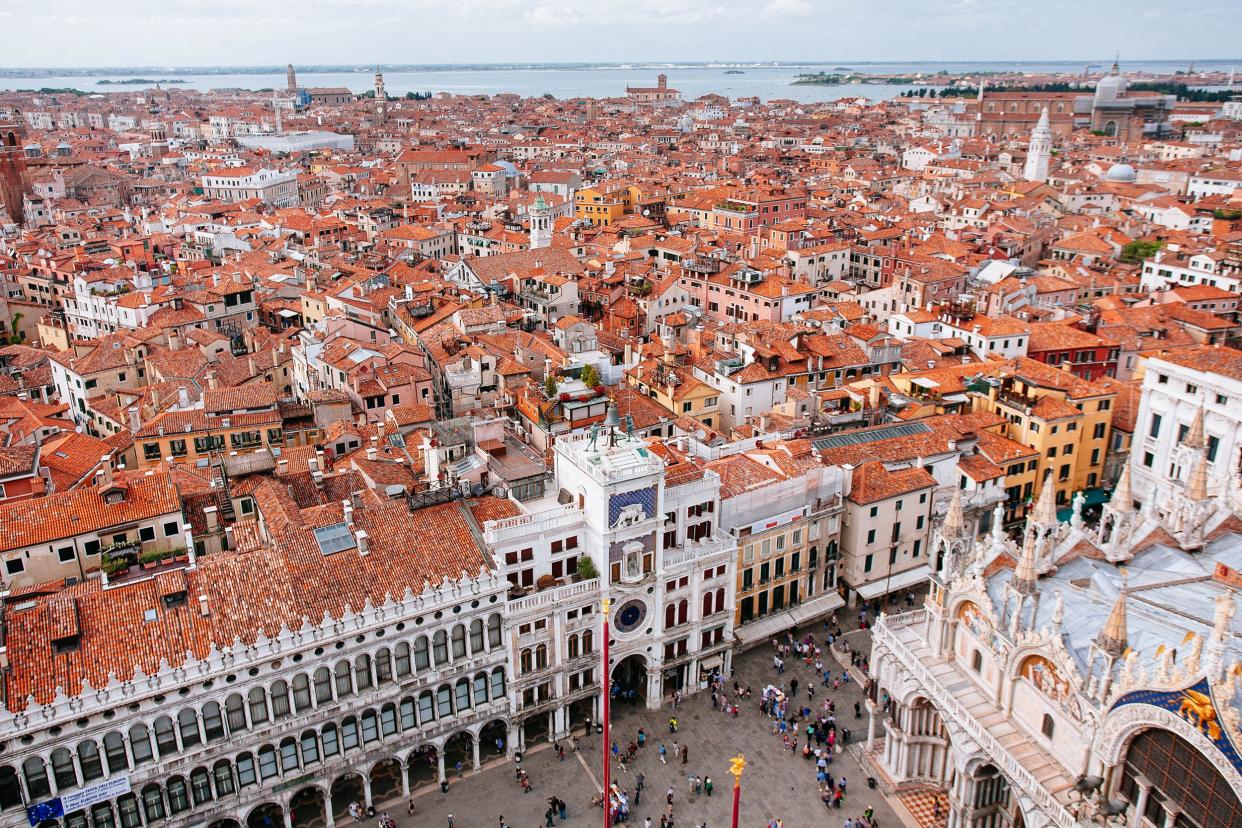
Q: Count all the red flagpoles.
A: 2